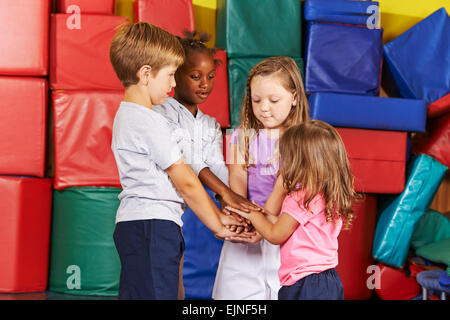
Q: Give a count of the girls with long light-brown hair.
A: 2